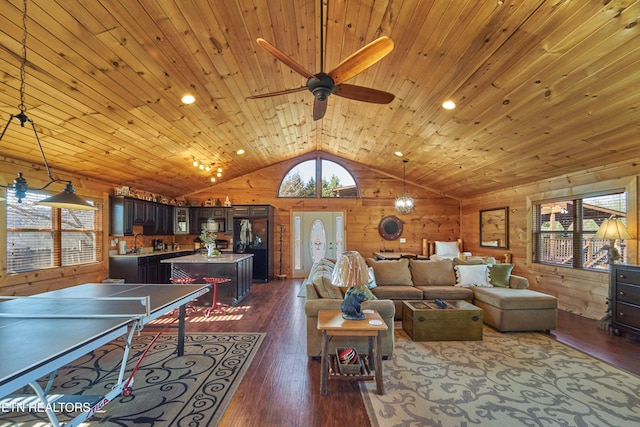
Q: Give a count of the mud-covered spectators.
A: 0